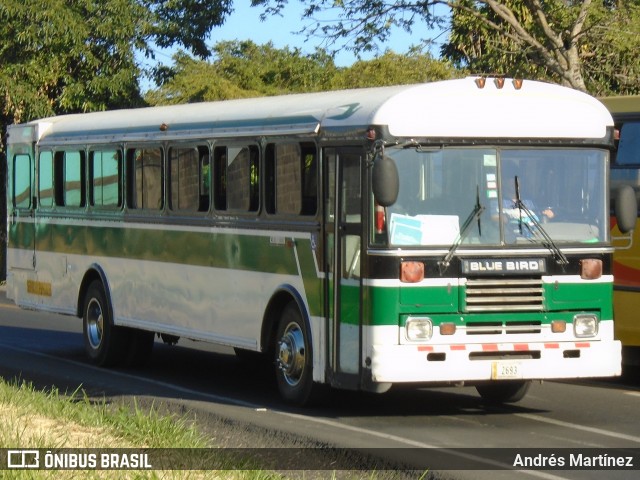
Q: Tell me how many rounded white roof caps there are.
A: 1